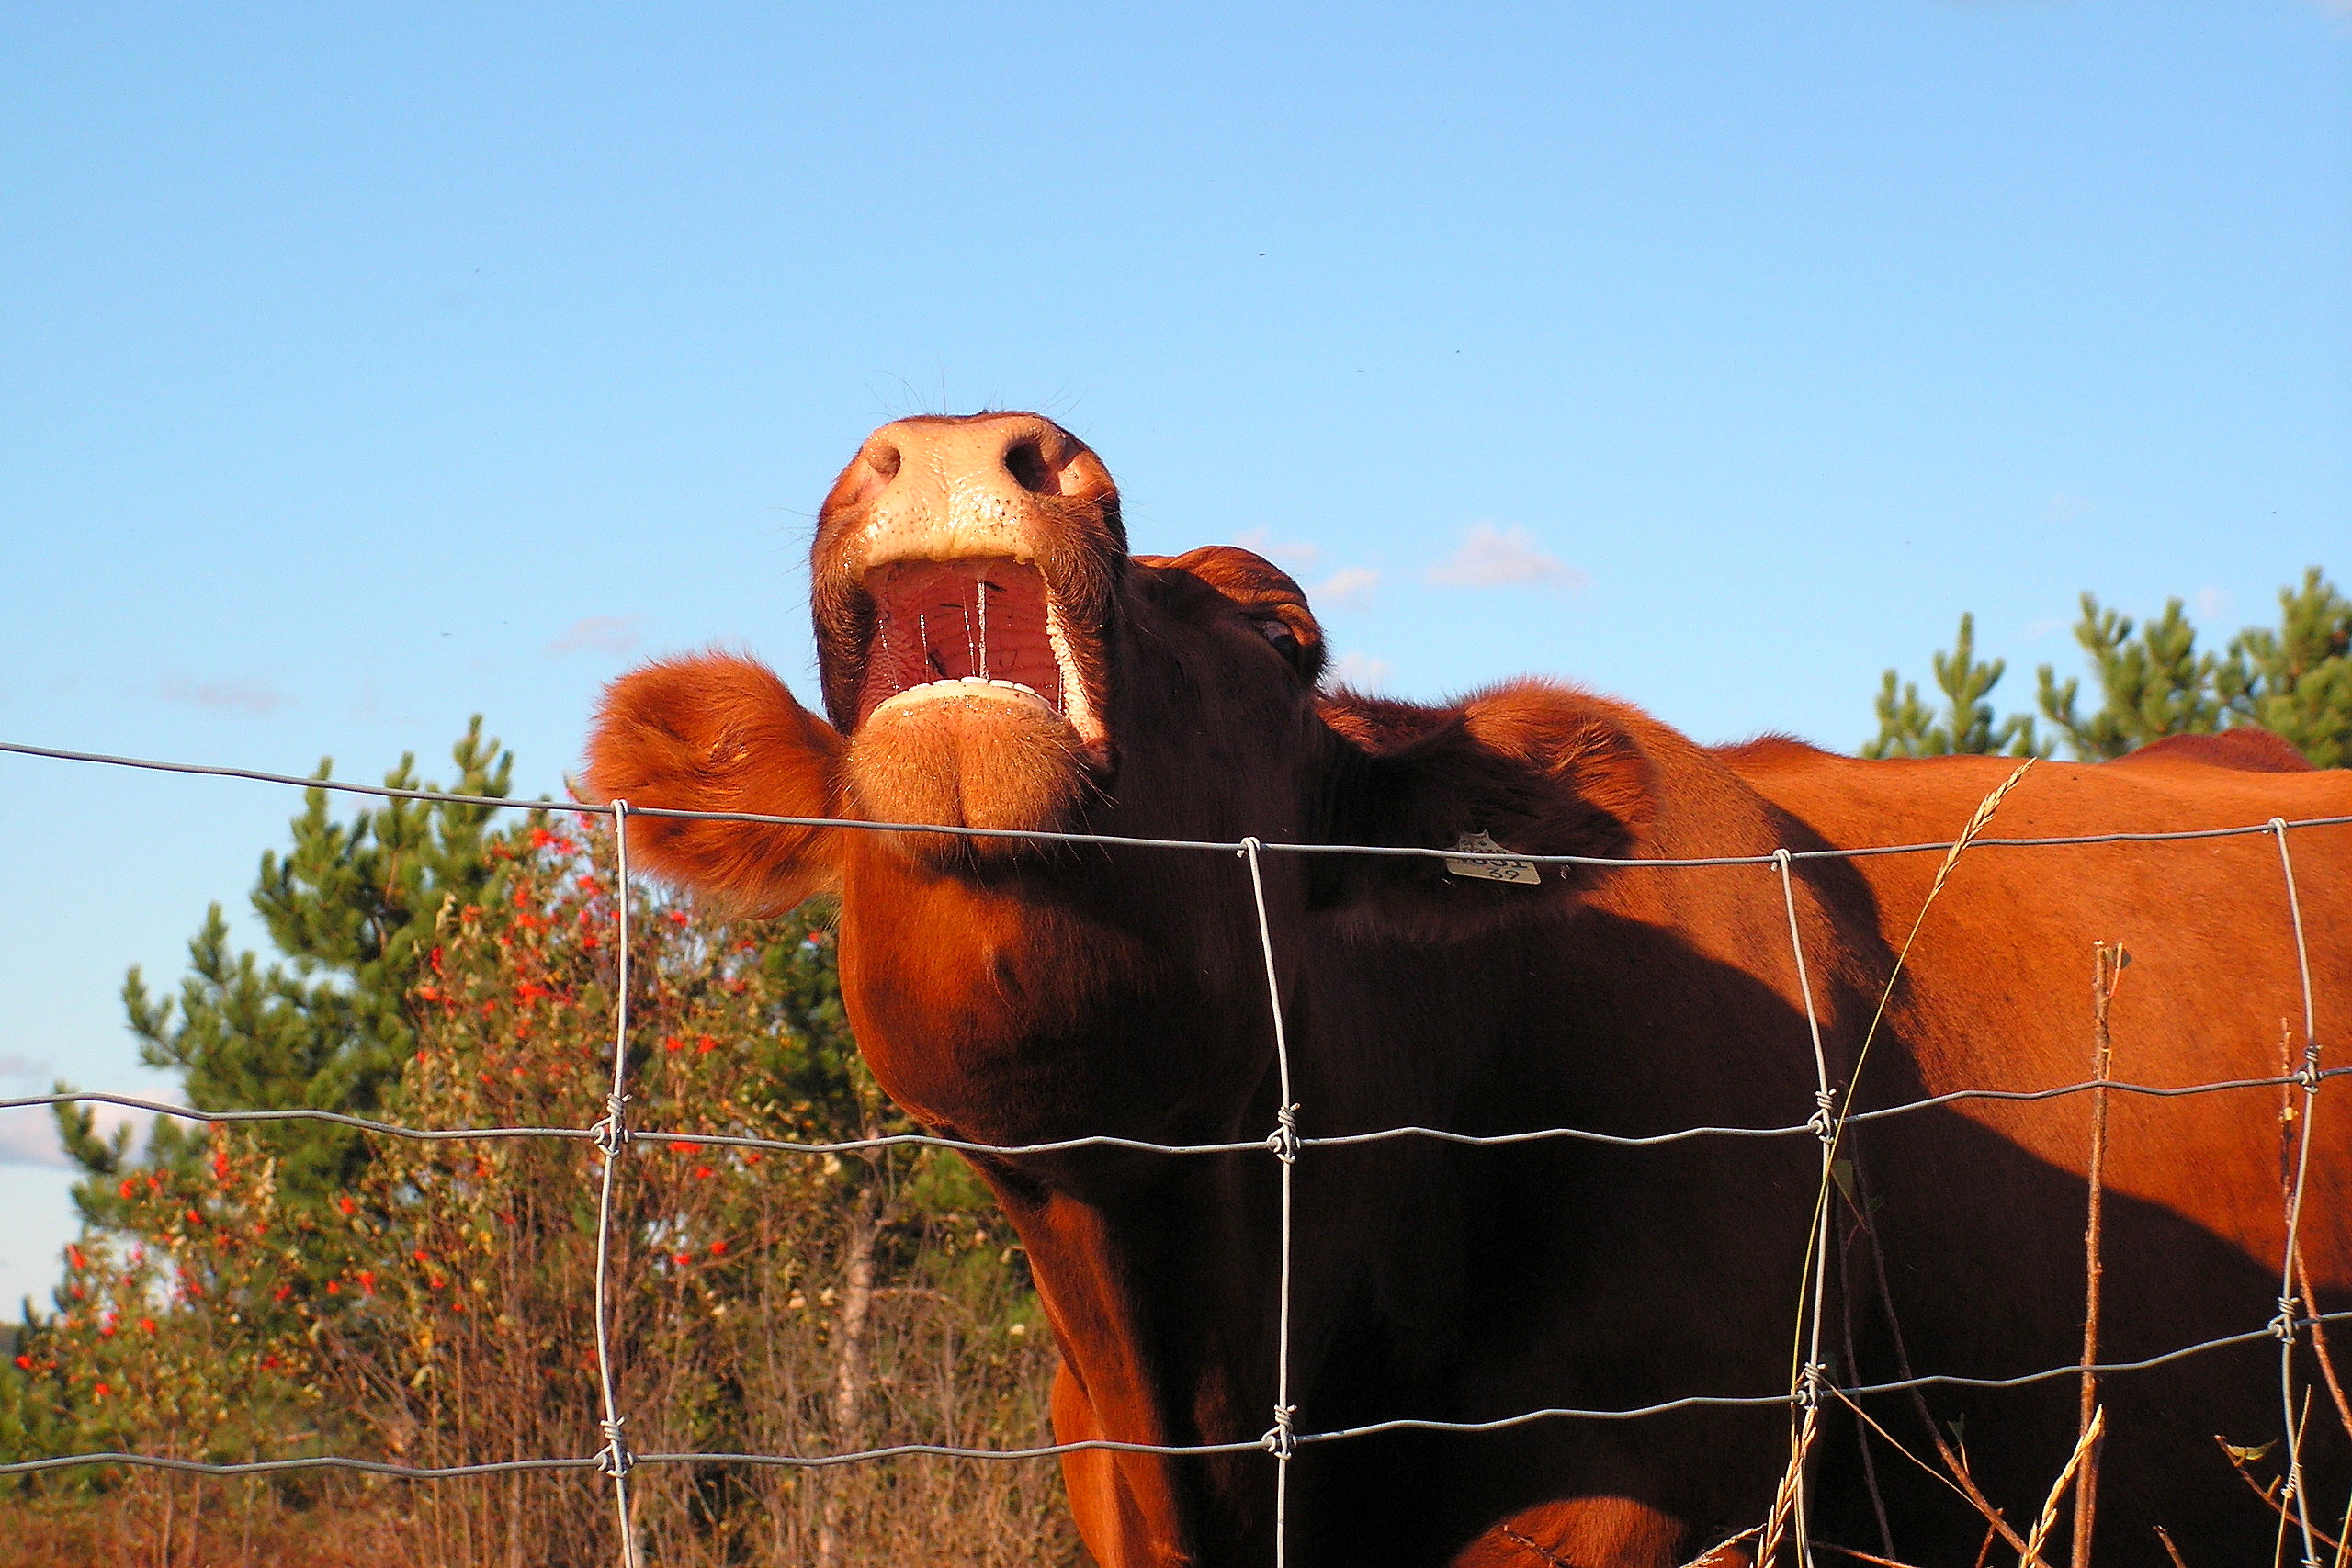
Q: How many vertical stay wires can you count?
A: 4